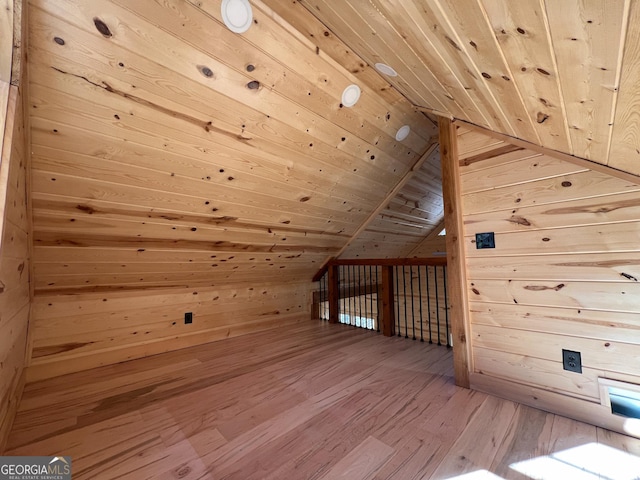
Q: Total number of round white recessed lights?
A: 4